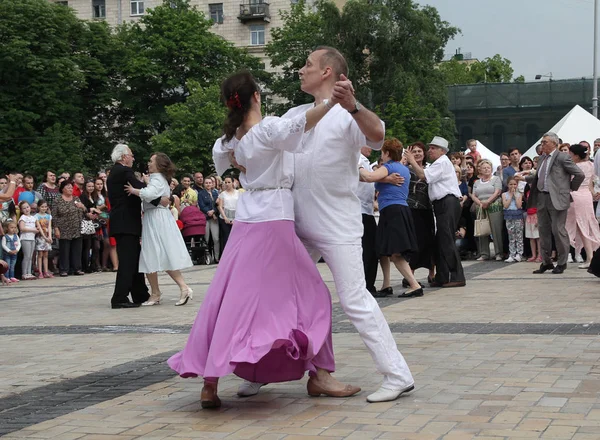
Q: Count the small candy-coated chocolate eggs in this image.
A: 0